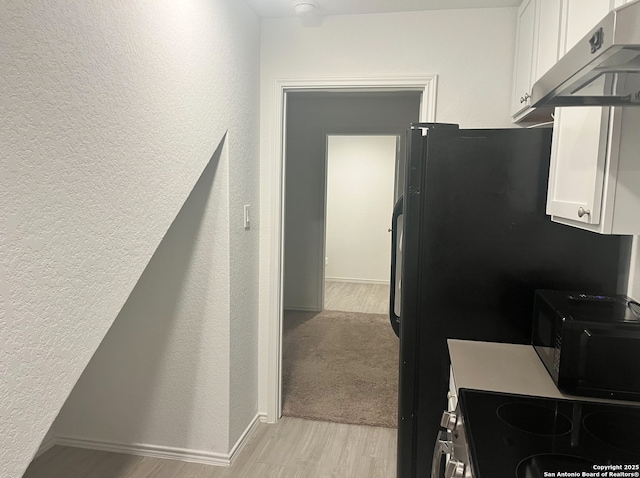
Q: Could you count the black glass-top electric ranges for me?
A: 1